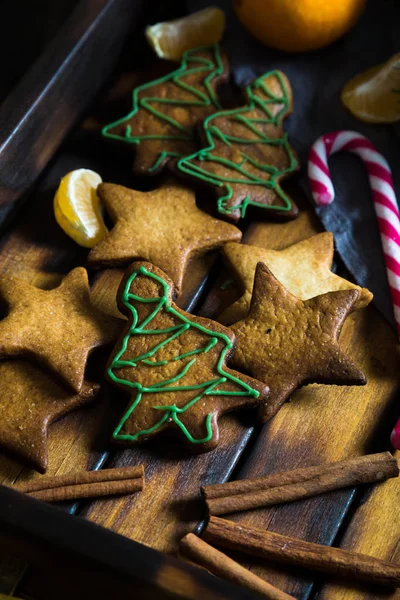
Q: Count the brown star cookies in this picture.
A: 5